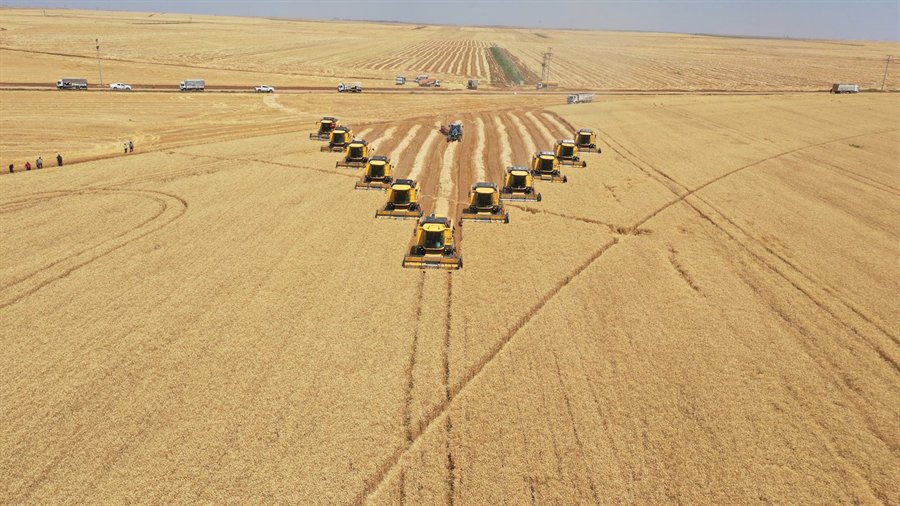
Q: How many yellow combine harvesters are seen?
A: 11